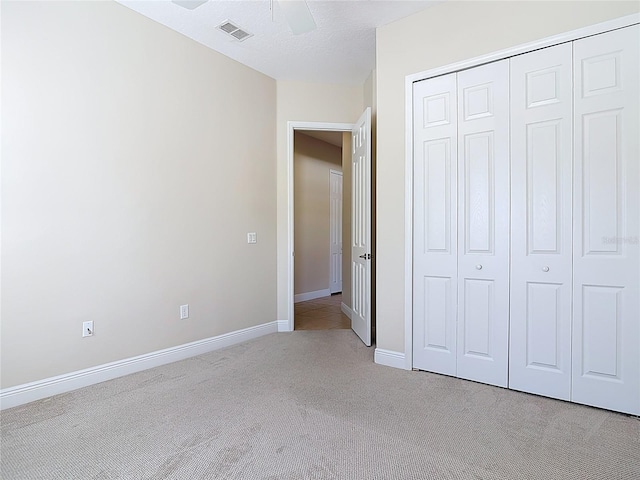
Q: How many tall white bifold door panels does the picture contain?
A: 4